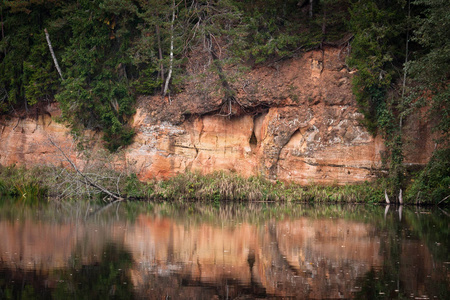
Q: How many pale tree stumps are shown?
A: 2